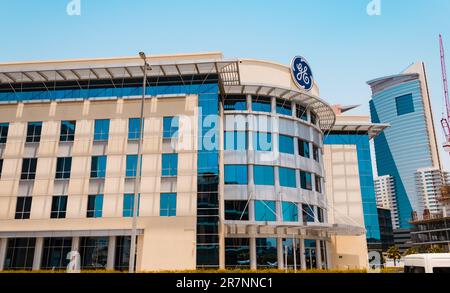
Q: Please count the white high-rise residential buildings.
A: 2